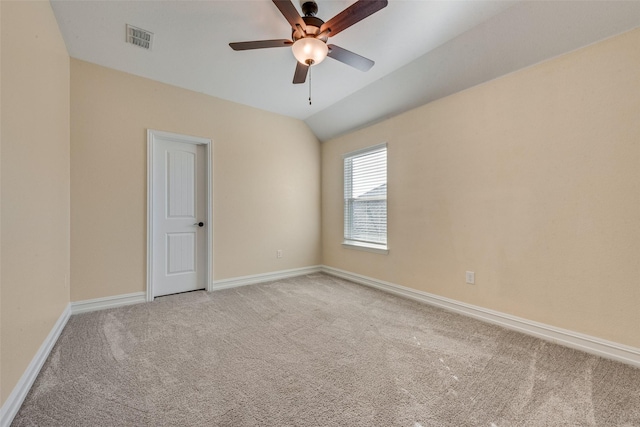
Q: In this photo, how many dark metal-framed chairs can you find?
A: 0